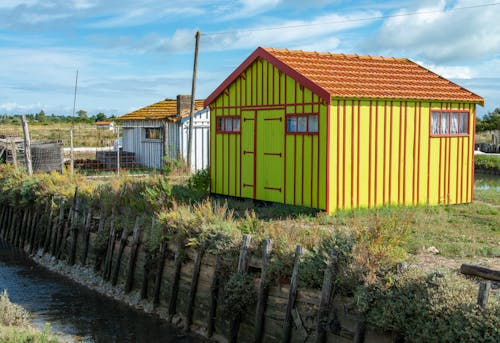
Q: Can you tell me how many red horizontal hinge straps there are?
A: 6